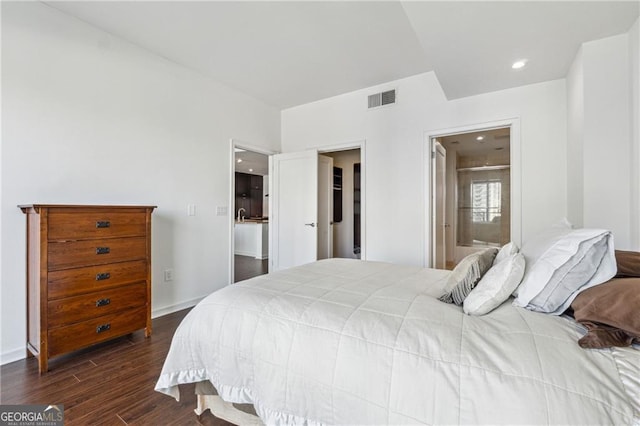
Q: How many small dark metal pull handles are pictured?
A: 5